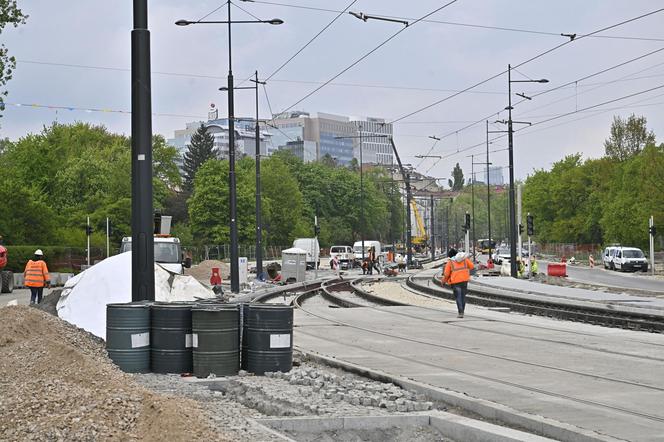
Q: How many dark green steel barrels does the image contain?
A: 4